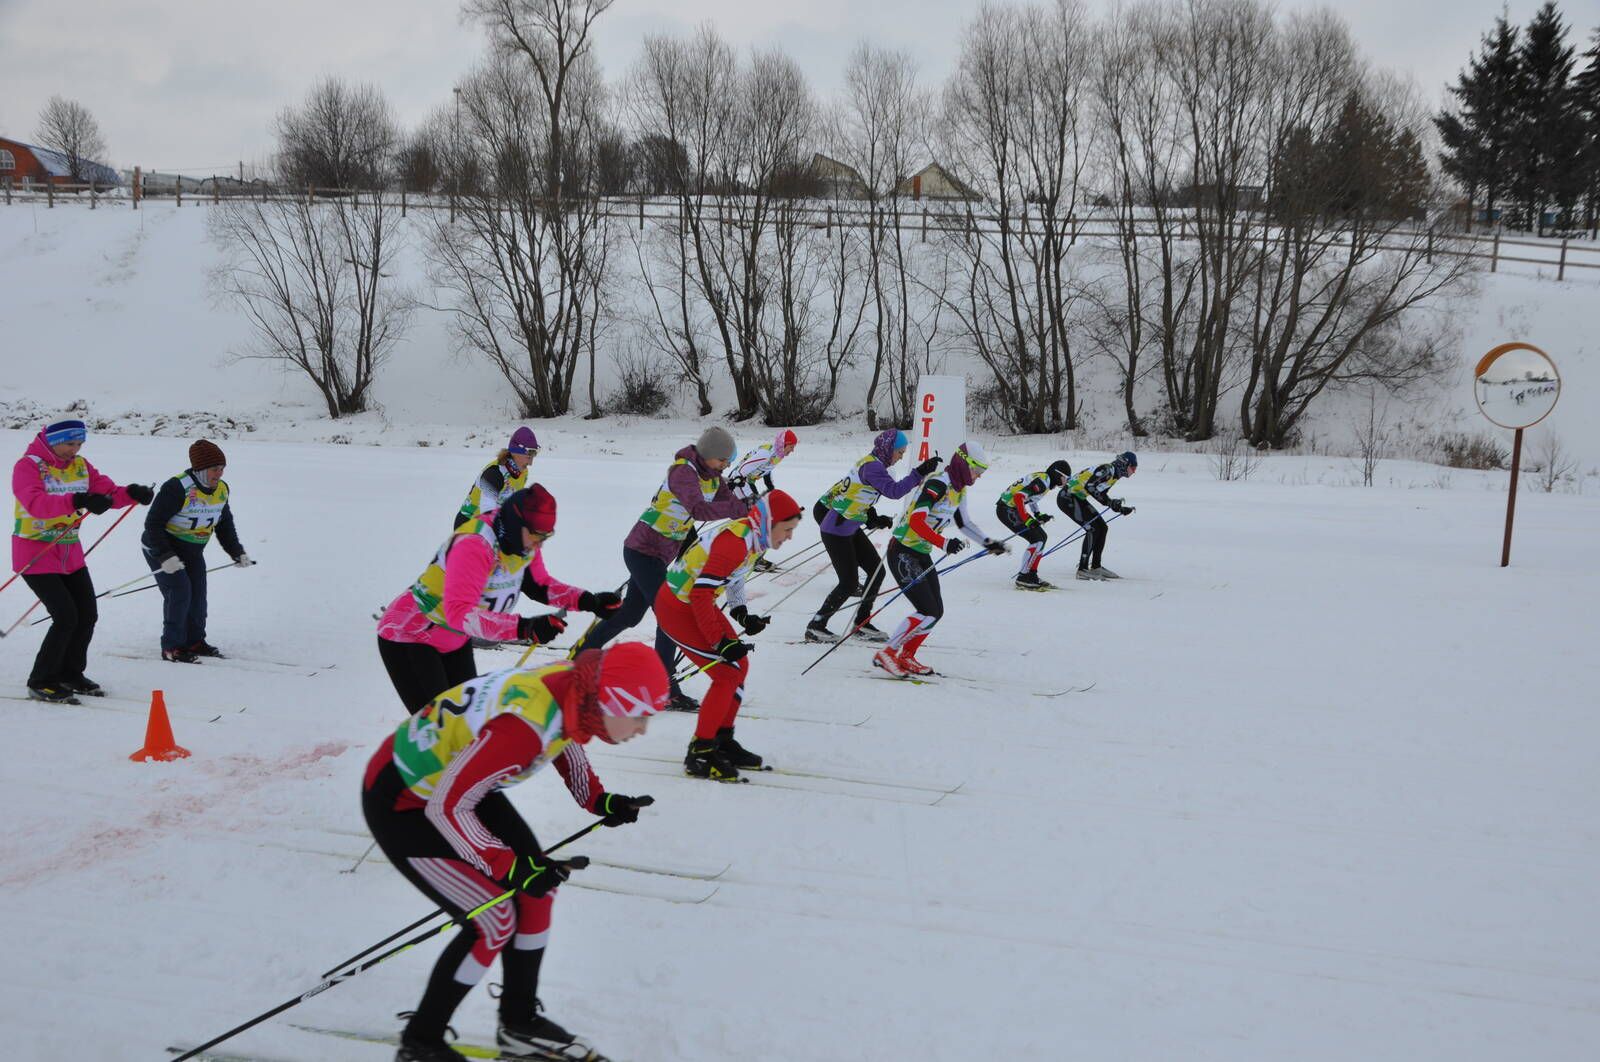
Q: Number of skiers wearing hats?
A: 12